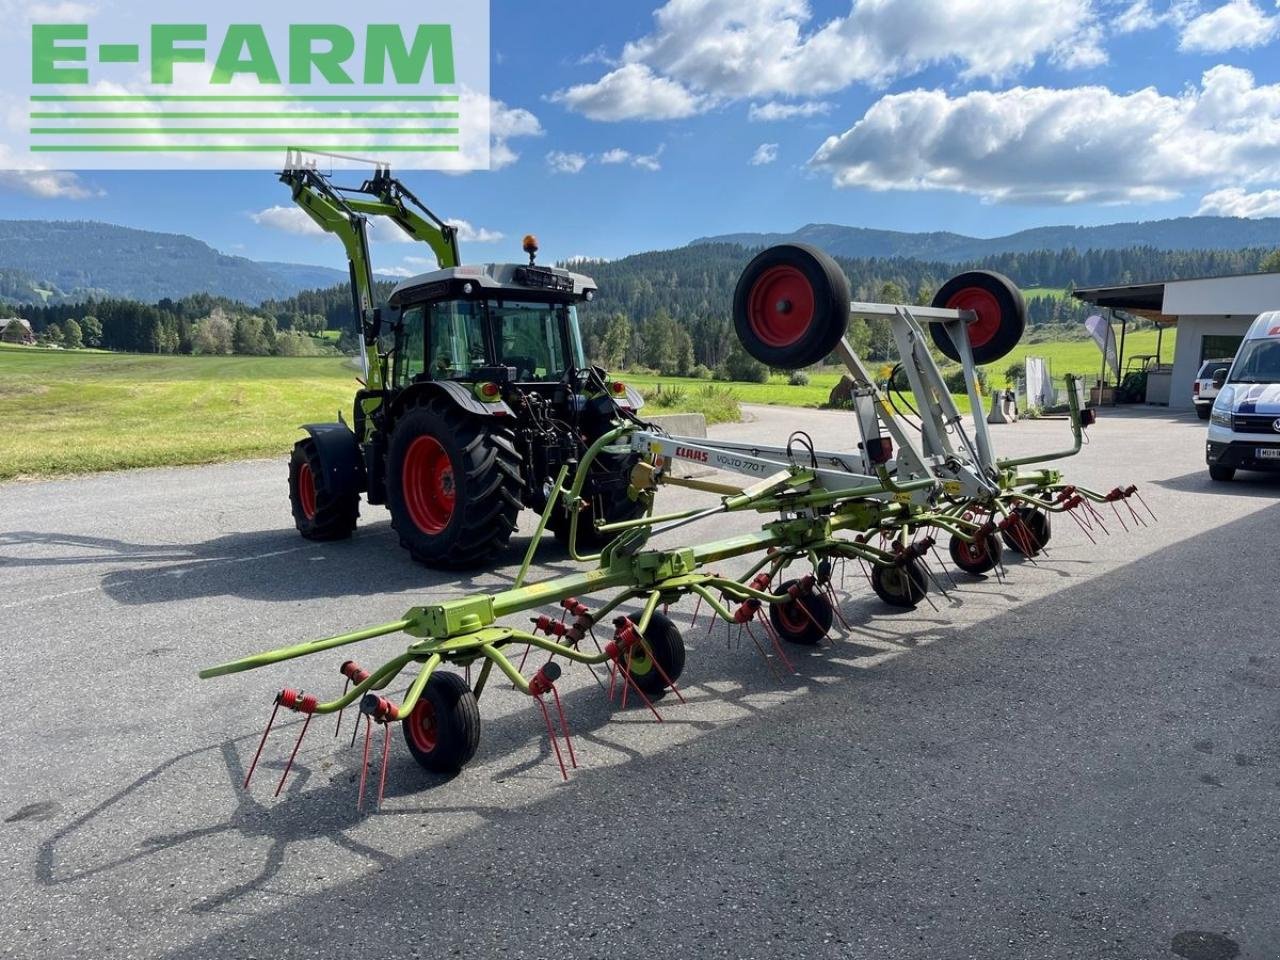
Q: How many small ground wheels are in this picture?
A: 6